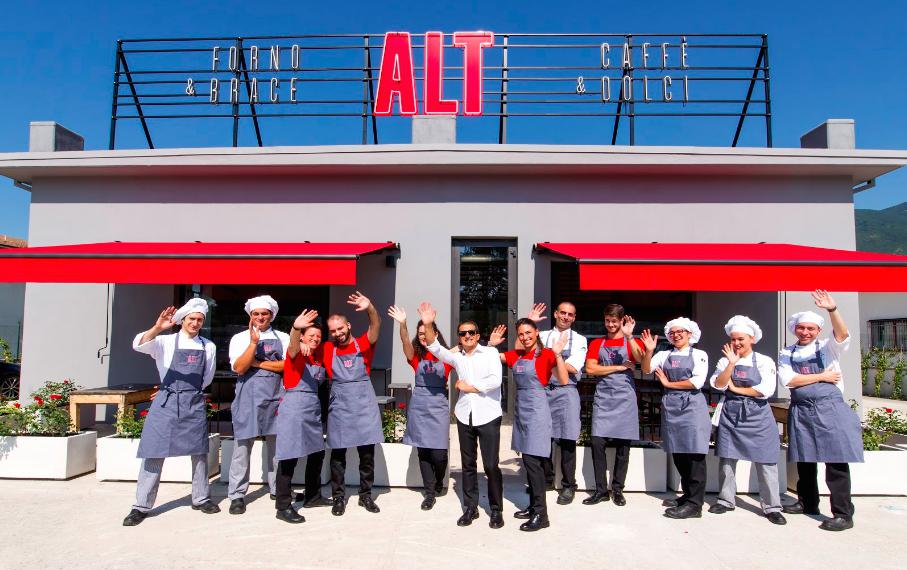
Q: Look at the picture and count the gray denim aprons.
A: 11